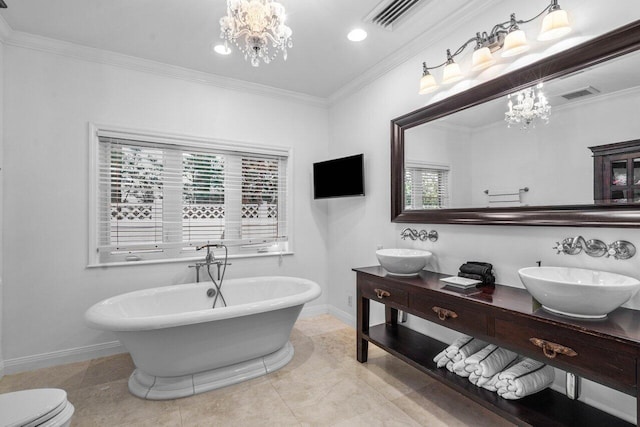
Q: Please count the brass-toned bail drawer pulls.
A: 3